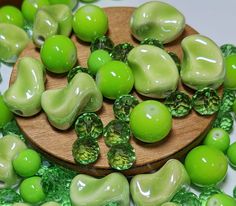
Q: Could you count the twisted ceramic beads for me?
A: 10